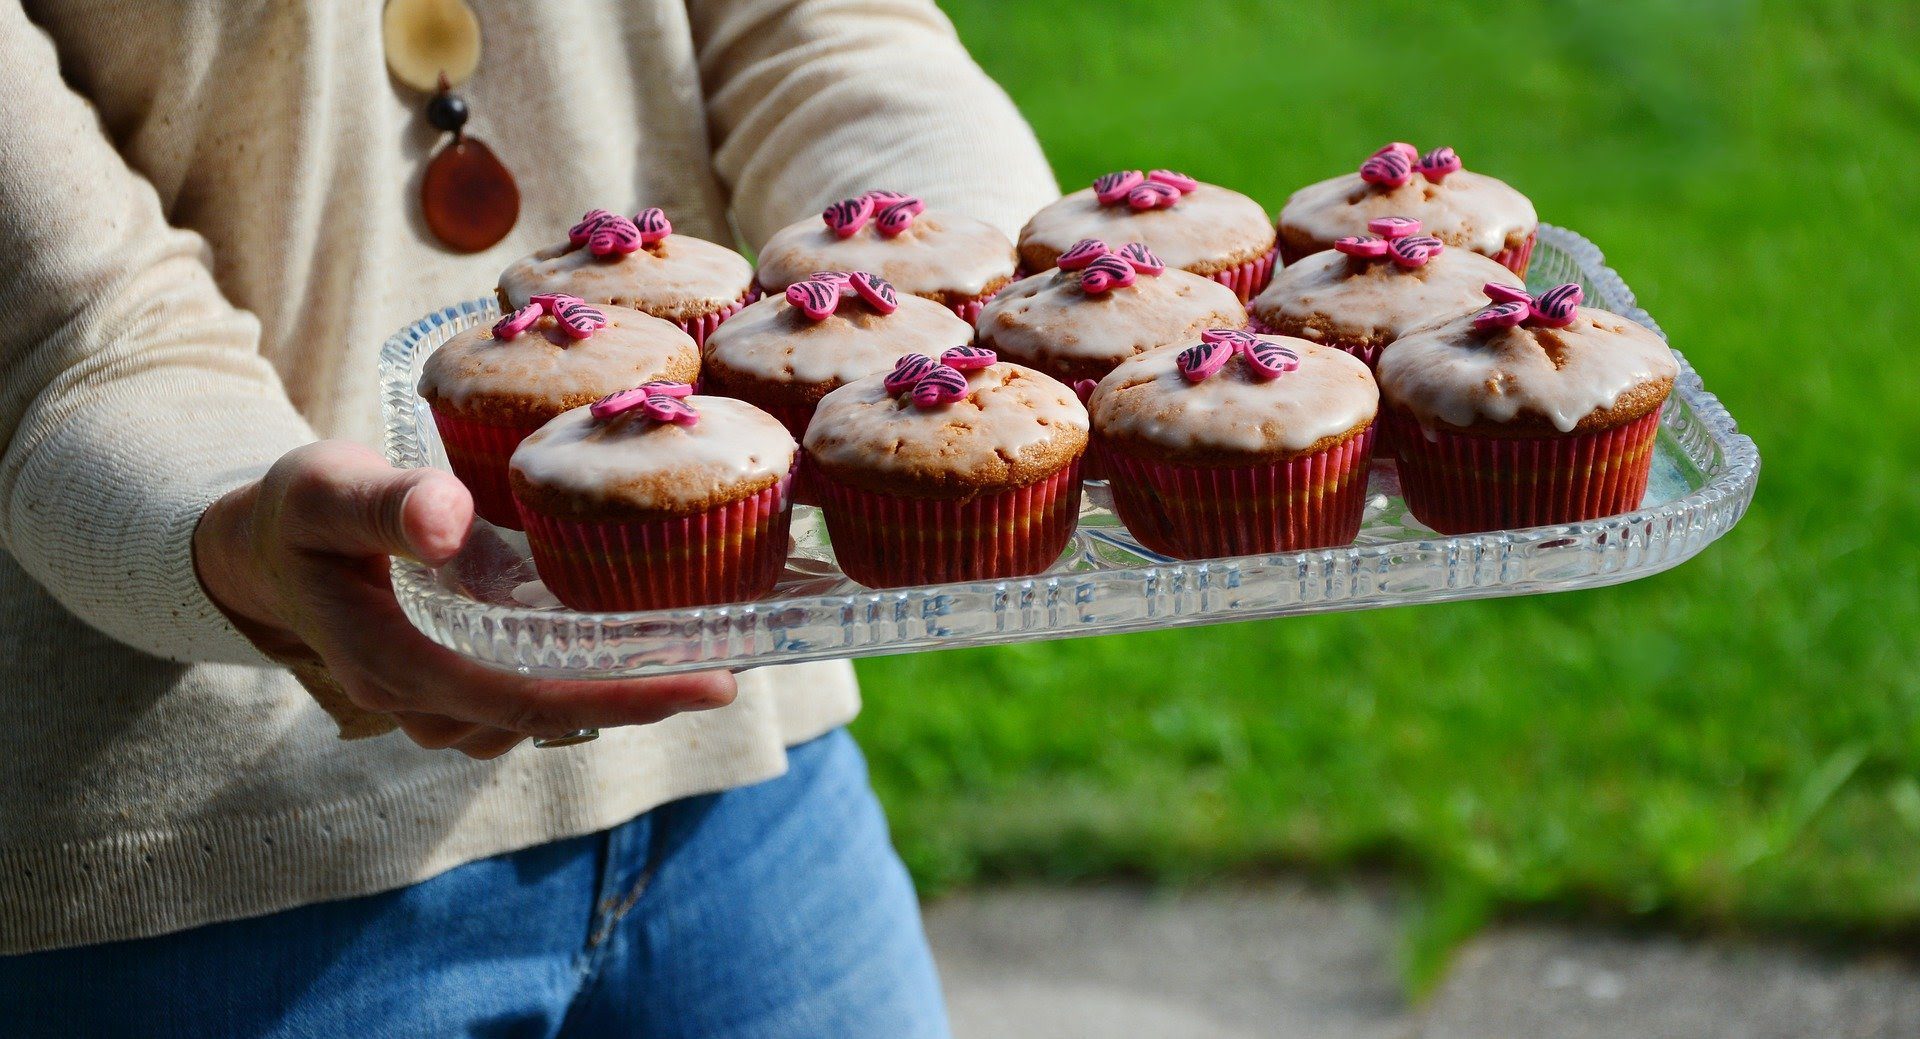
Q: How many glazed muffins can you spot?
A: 12